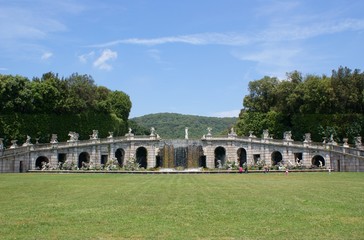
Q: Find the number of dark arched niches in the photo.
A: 8